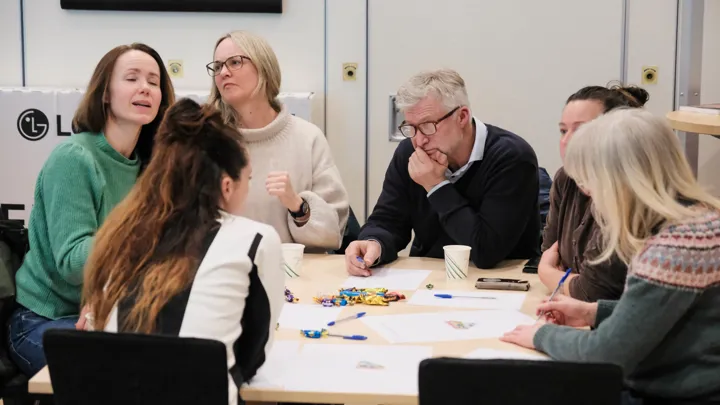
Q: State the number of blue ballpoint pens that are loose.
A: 3